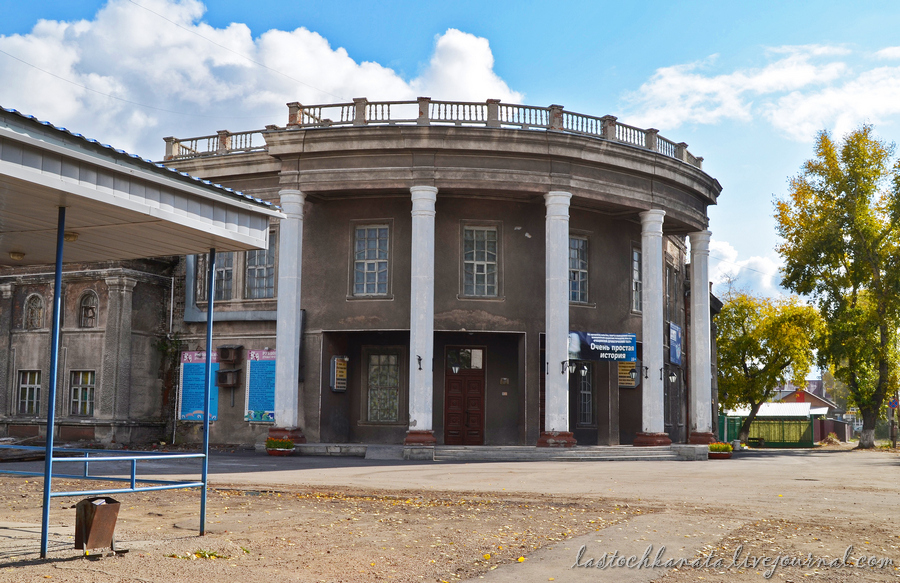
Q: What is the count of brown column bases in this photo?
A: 5